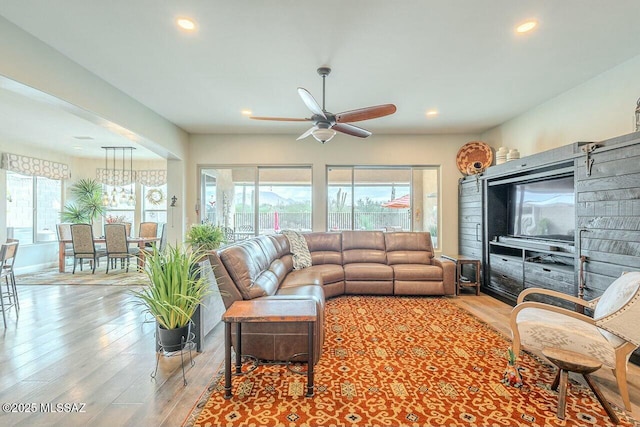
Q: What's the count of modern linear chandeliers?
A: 1